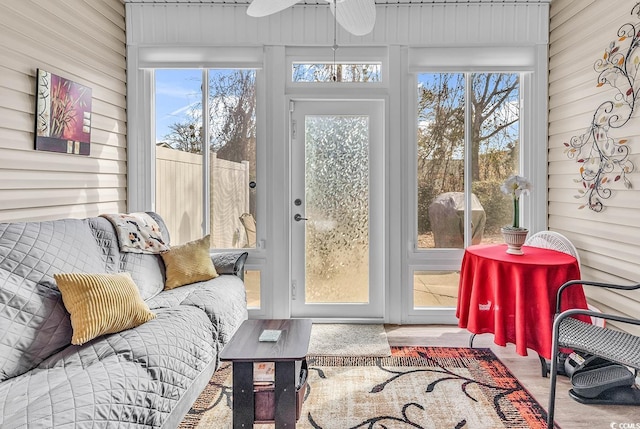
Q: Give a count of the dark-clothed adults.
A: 0